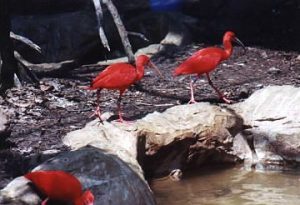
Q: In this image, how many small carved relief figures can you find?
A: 0